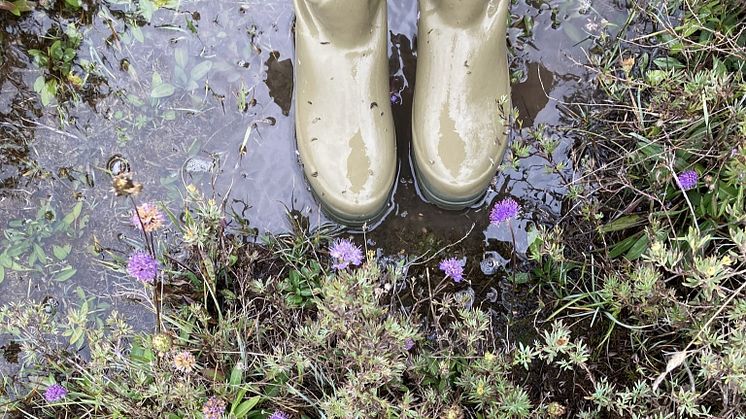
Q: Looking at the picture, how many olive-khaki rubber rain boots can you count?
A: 2